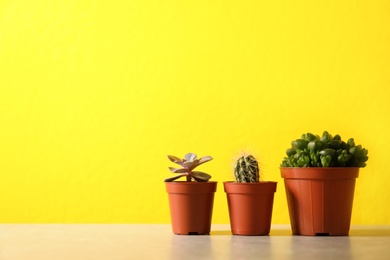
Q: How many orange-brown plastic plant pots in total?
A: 3